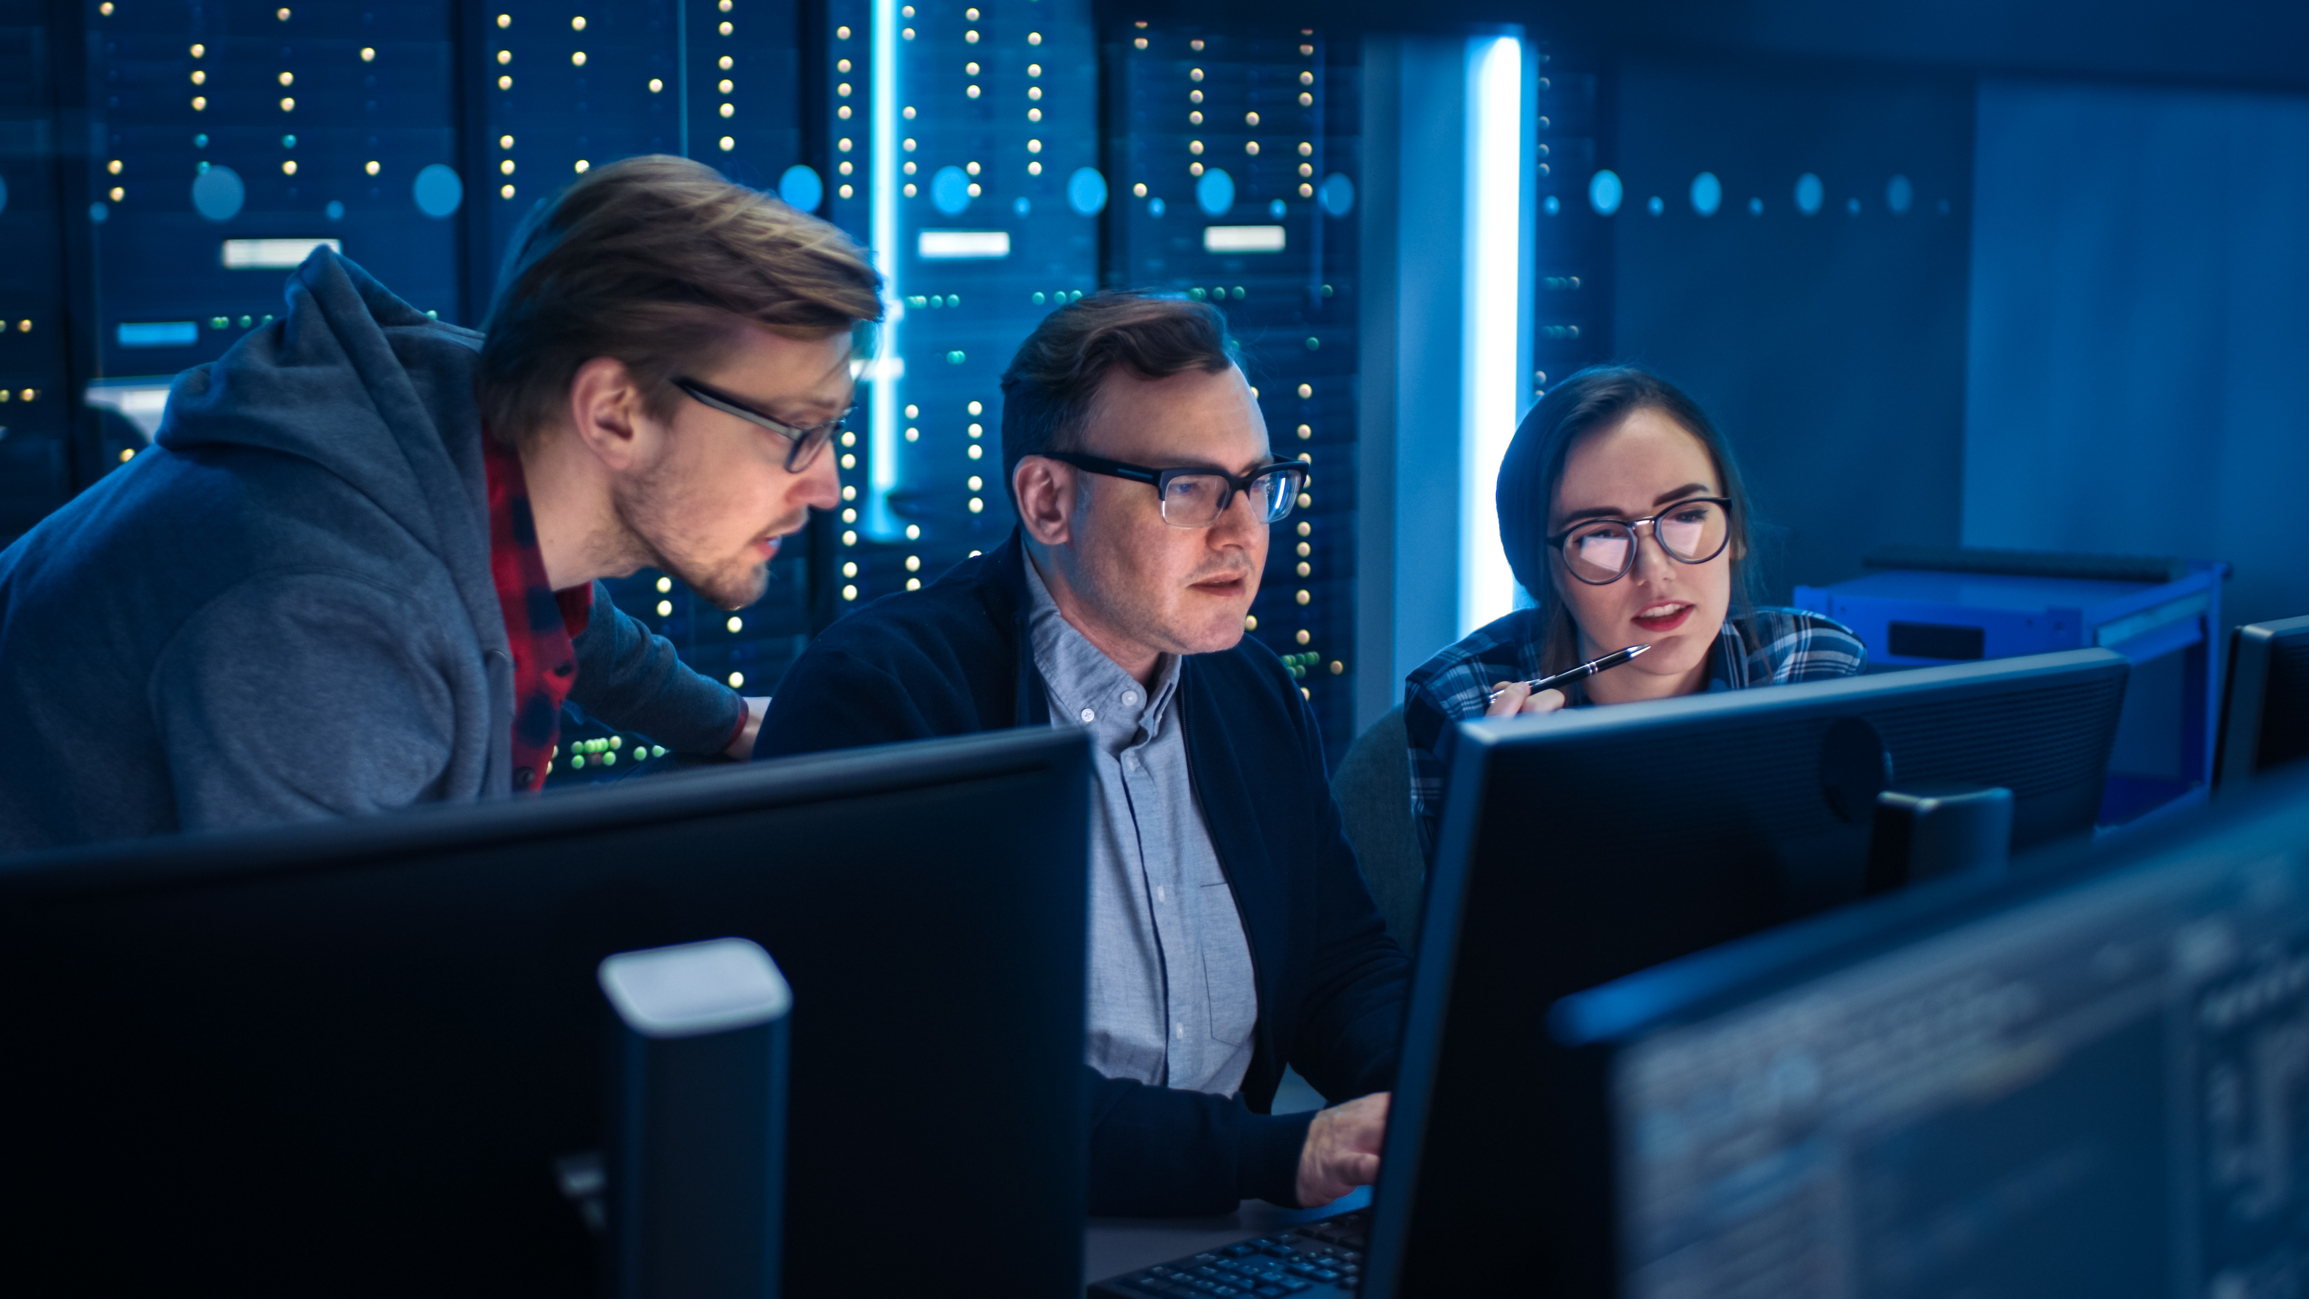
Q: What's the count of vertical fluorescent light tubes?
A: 2